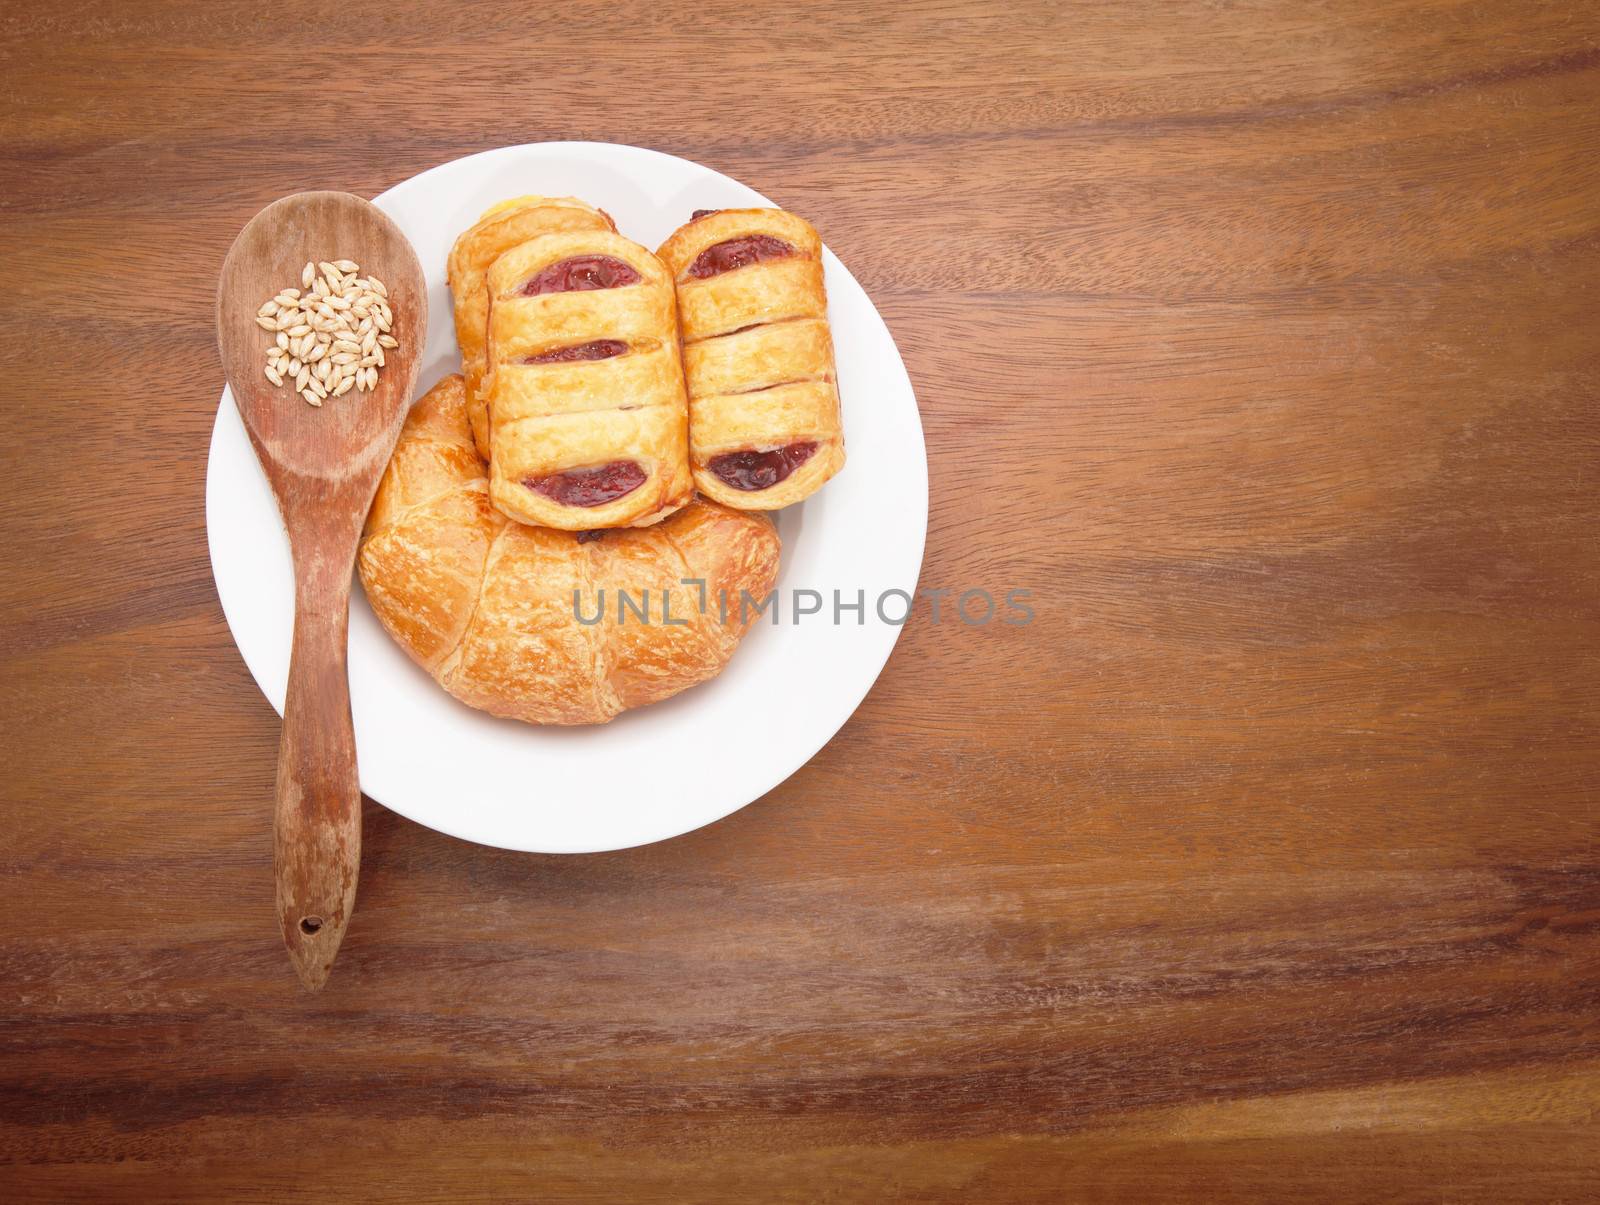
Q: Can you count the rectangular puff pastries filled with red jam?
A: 2